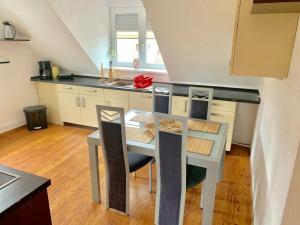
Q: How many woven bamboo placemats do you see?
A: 4